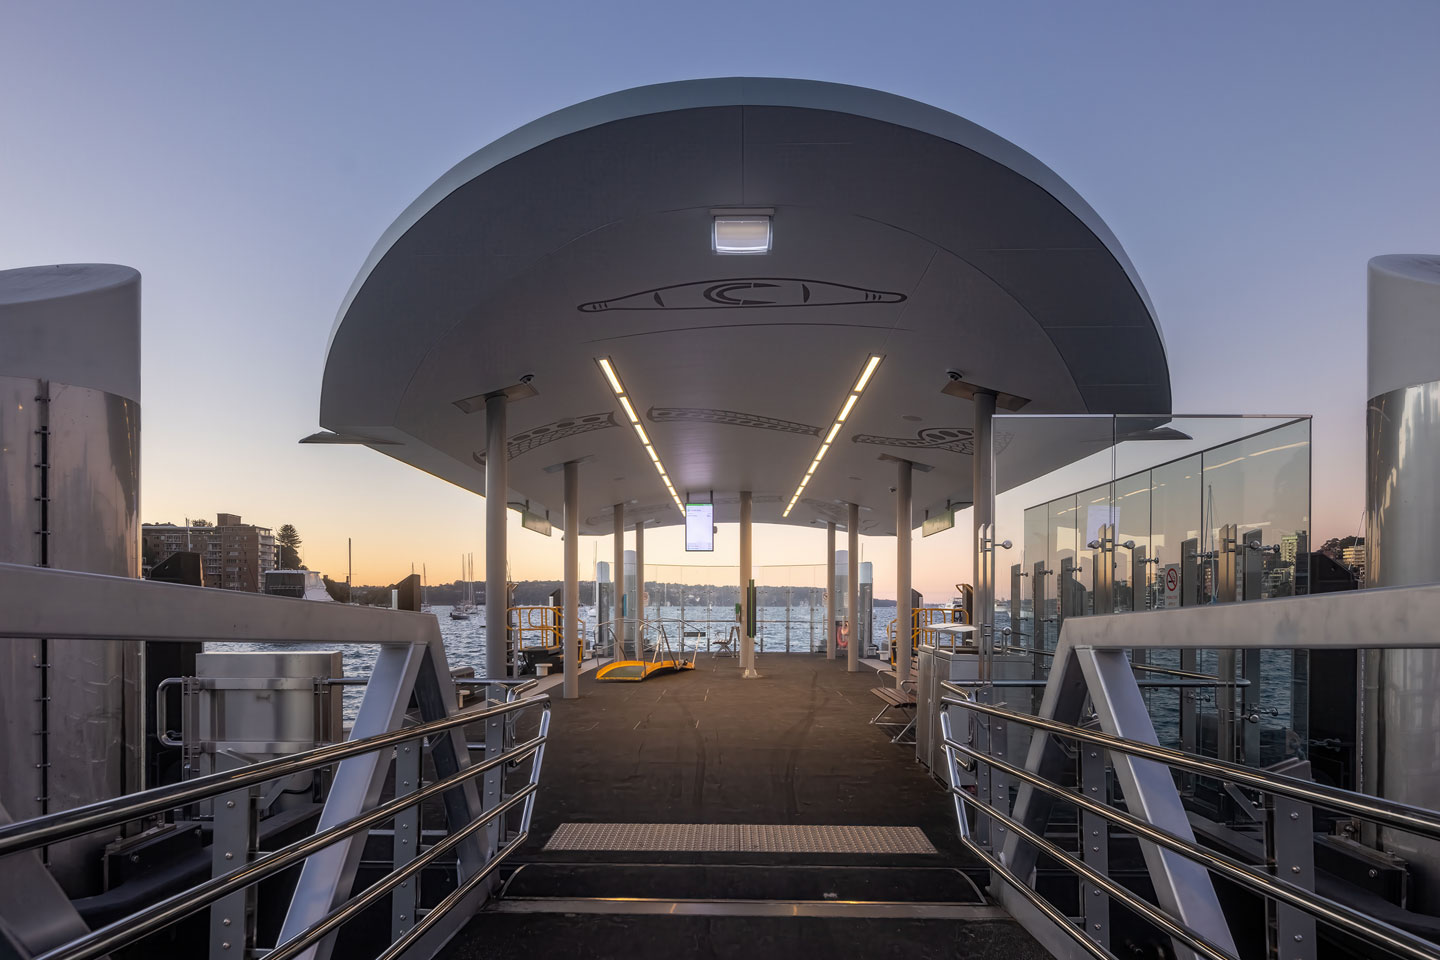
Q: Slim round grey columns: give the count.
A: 9